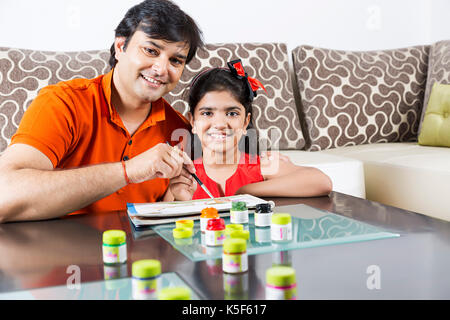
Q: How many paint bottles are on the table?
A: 10